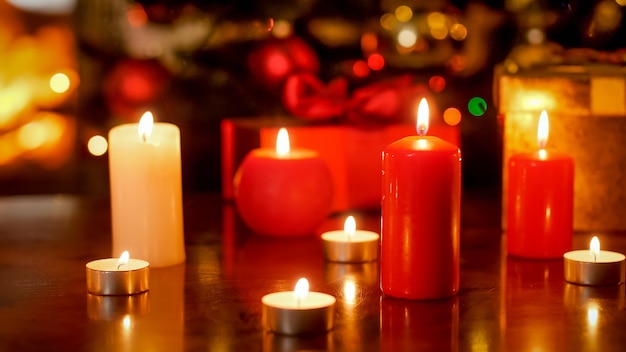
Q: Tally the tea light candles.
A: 4